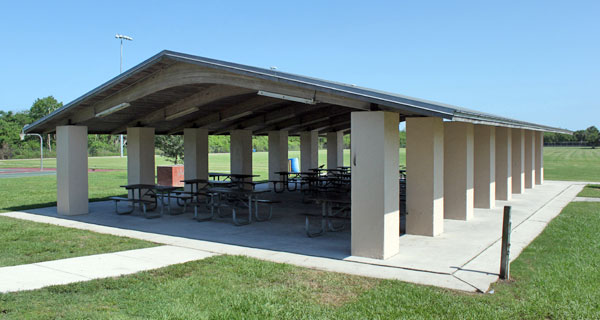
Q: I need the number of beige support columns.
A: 15